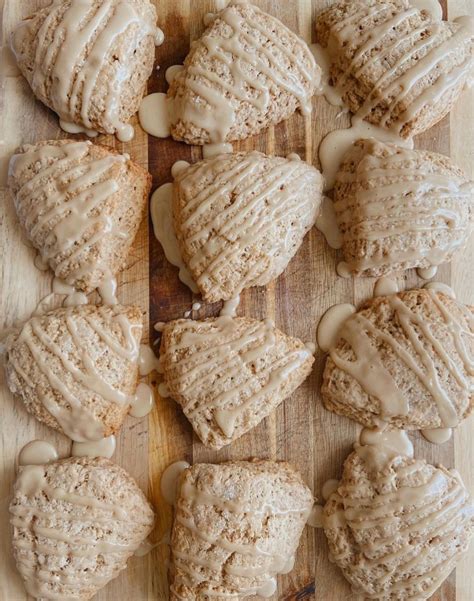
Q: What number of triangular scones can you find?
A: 12